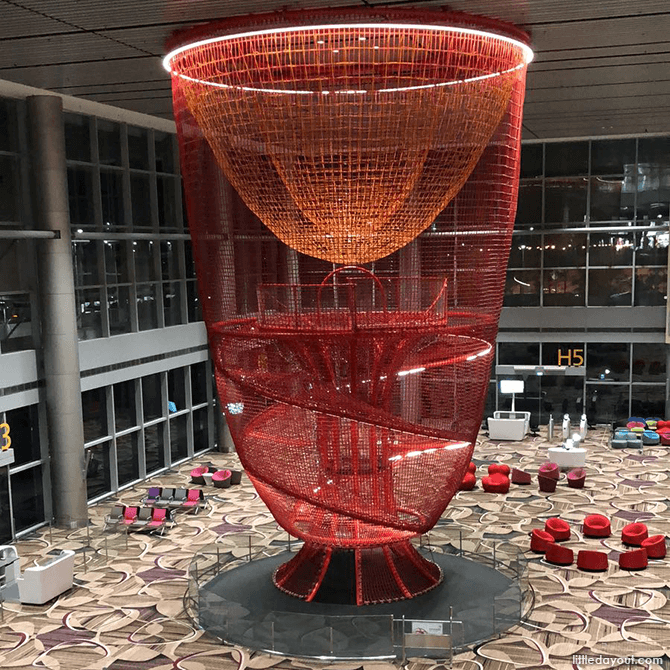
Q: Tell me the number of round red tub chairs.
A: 8